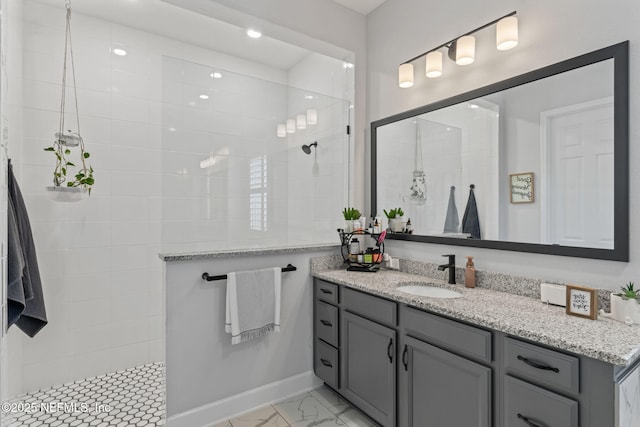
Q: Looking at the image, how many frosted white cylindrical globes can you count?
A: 4